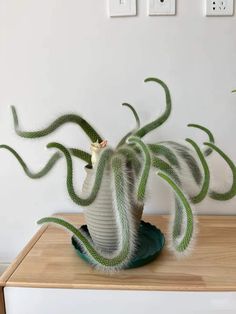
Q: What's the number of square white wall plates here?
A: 3